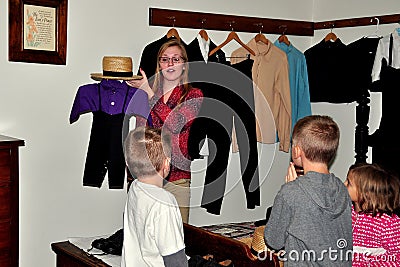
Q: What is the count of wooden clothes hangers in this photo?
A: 6